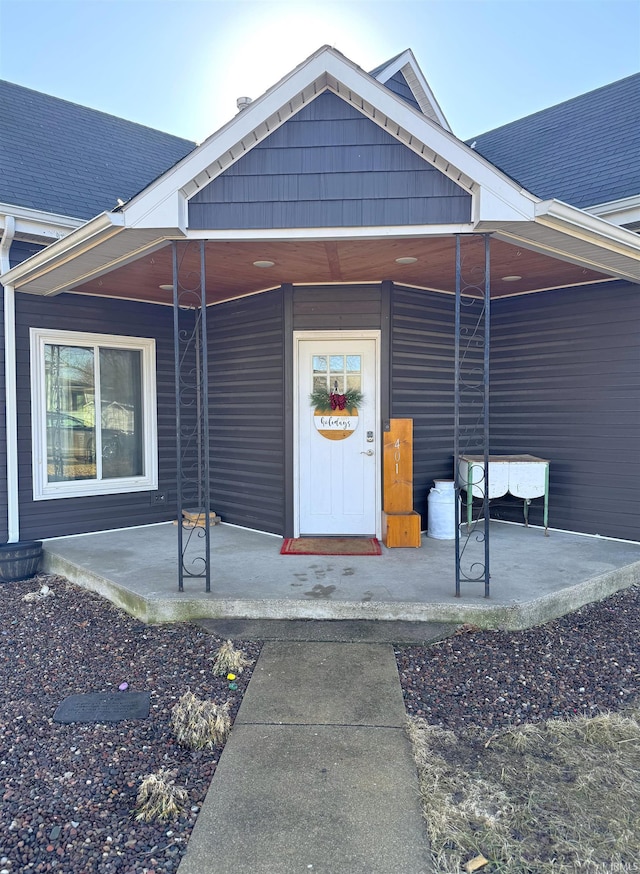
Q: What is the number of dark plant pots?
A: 1